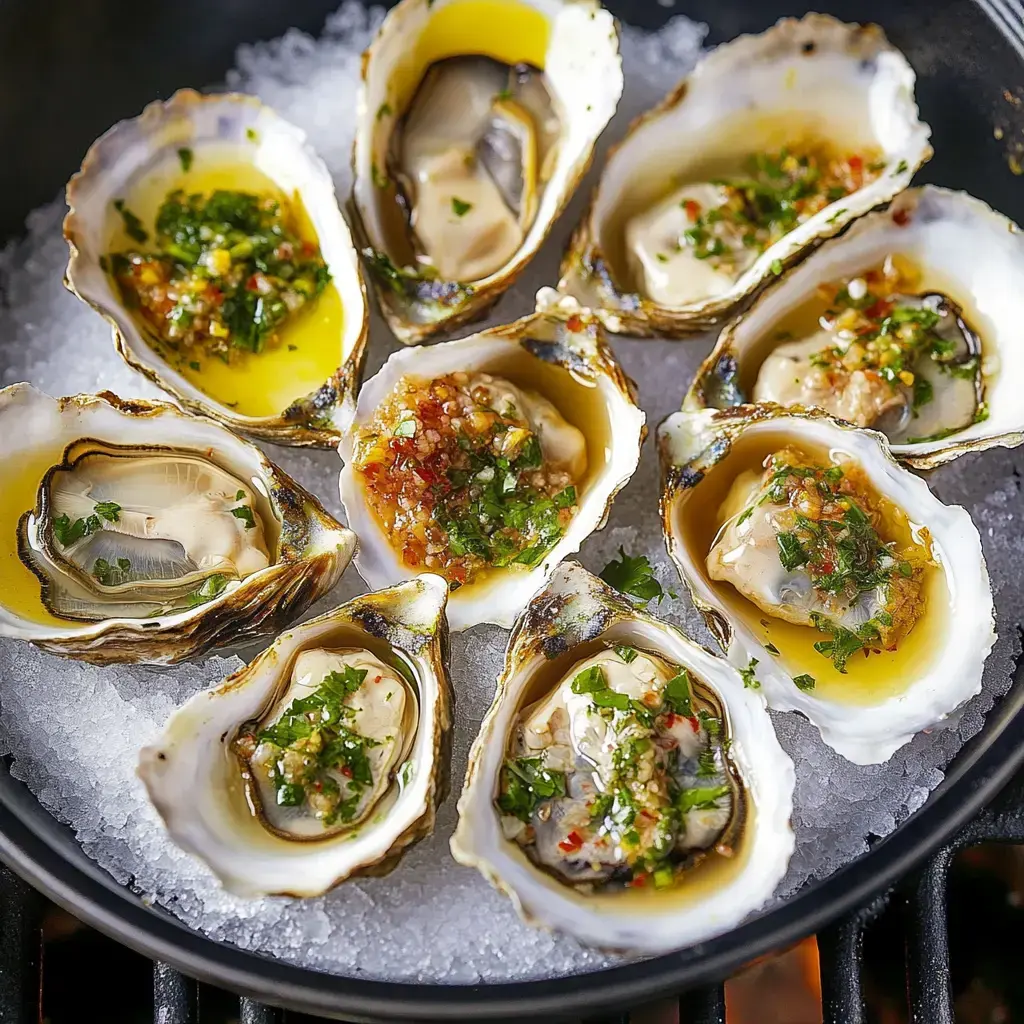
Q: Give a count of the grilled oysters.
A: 9